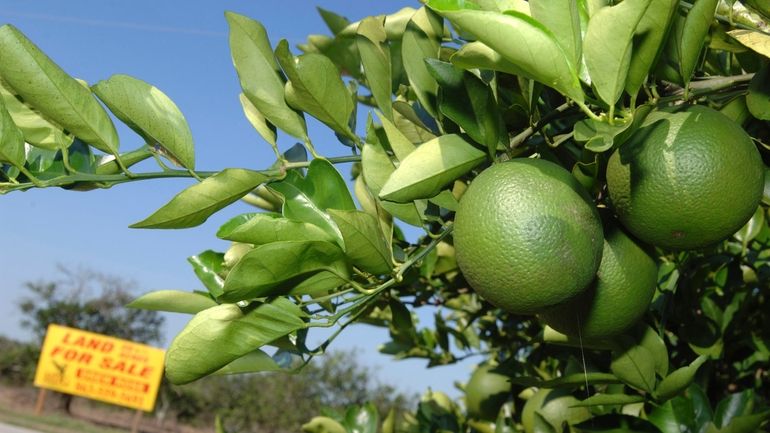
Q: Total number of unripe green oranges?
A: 5